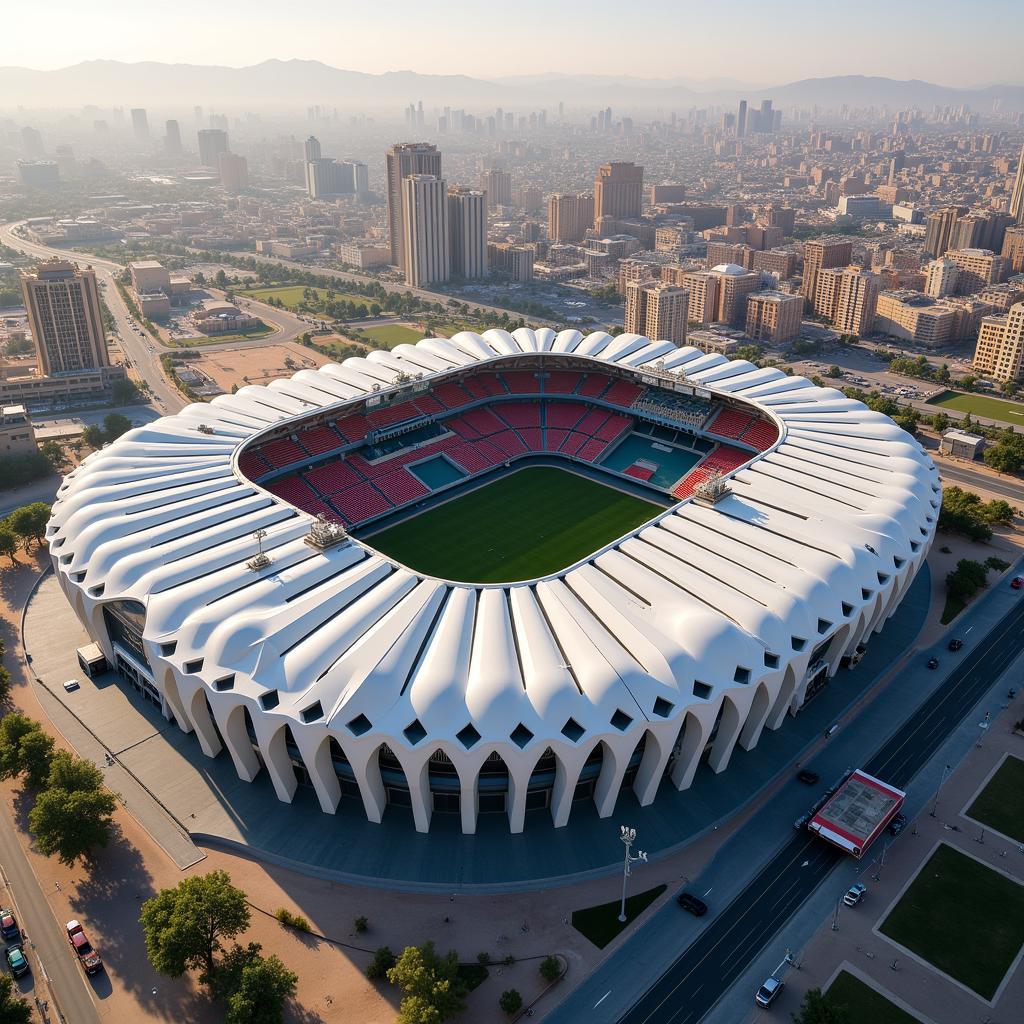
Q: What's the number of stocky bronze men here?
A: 0